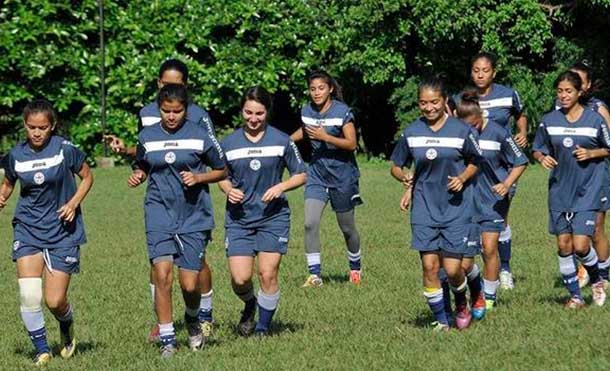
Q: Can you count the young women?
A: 10